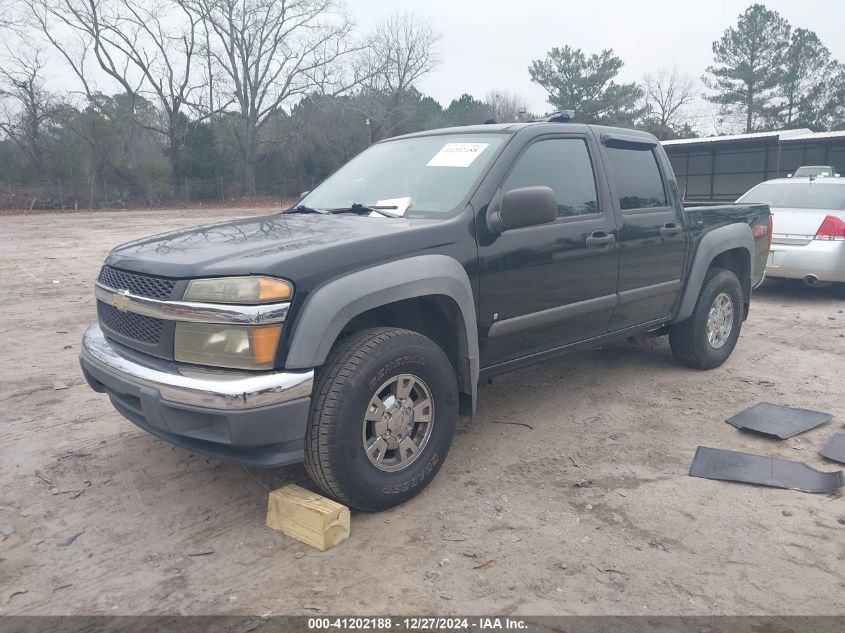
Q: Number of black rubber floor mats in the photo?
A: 3